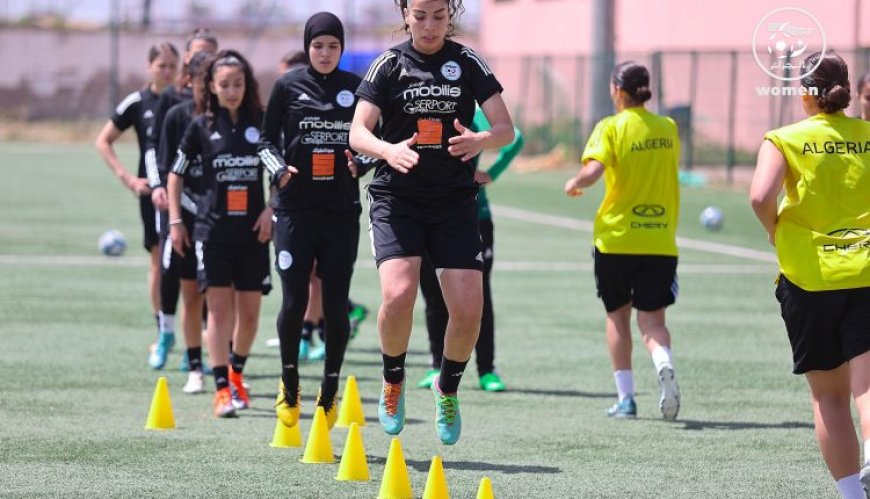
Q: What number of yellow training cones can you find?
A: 8